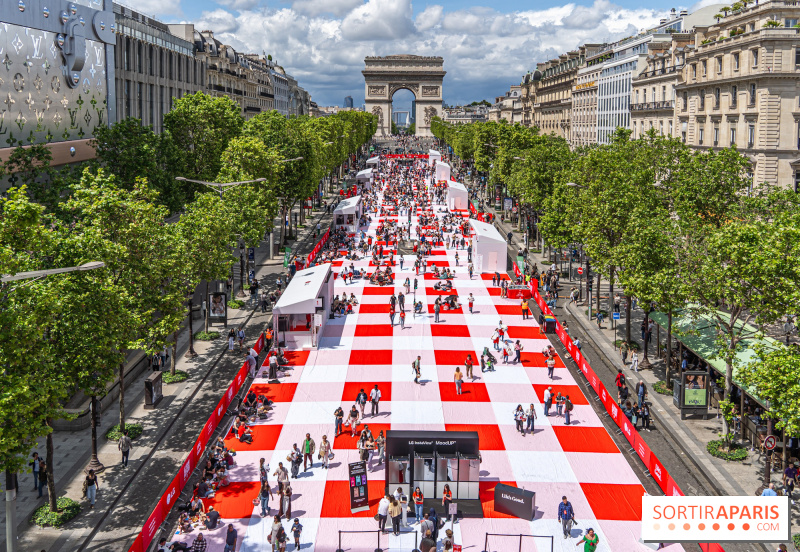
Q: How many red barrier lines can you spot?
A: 2